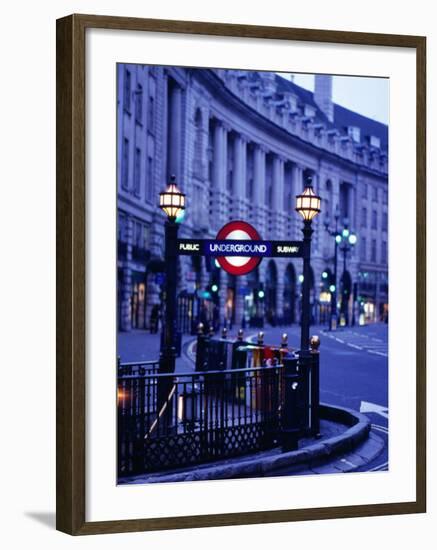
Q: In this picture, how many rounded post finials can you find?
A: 7